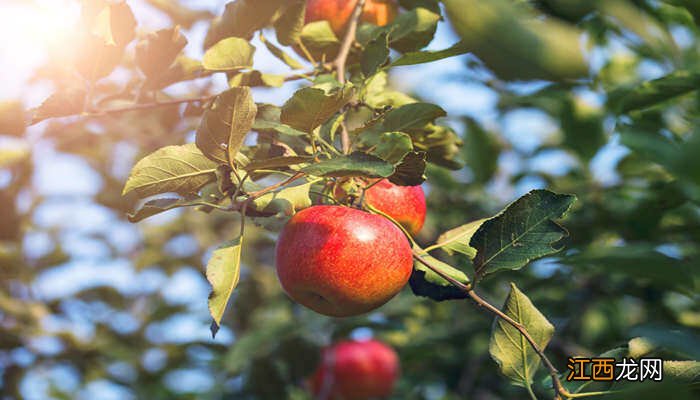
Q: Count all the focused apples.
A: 2